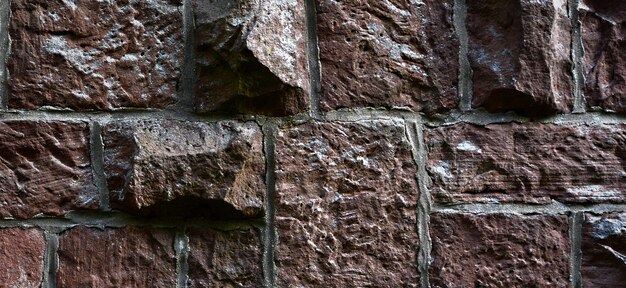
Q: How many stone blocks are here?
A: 14